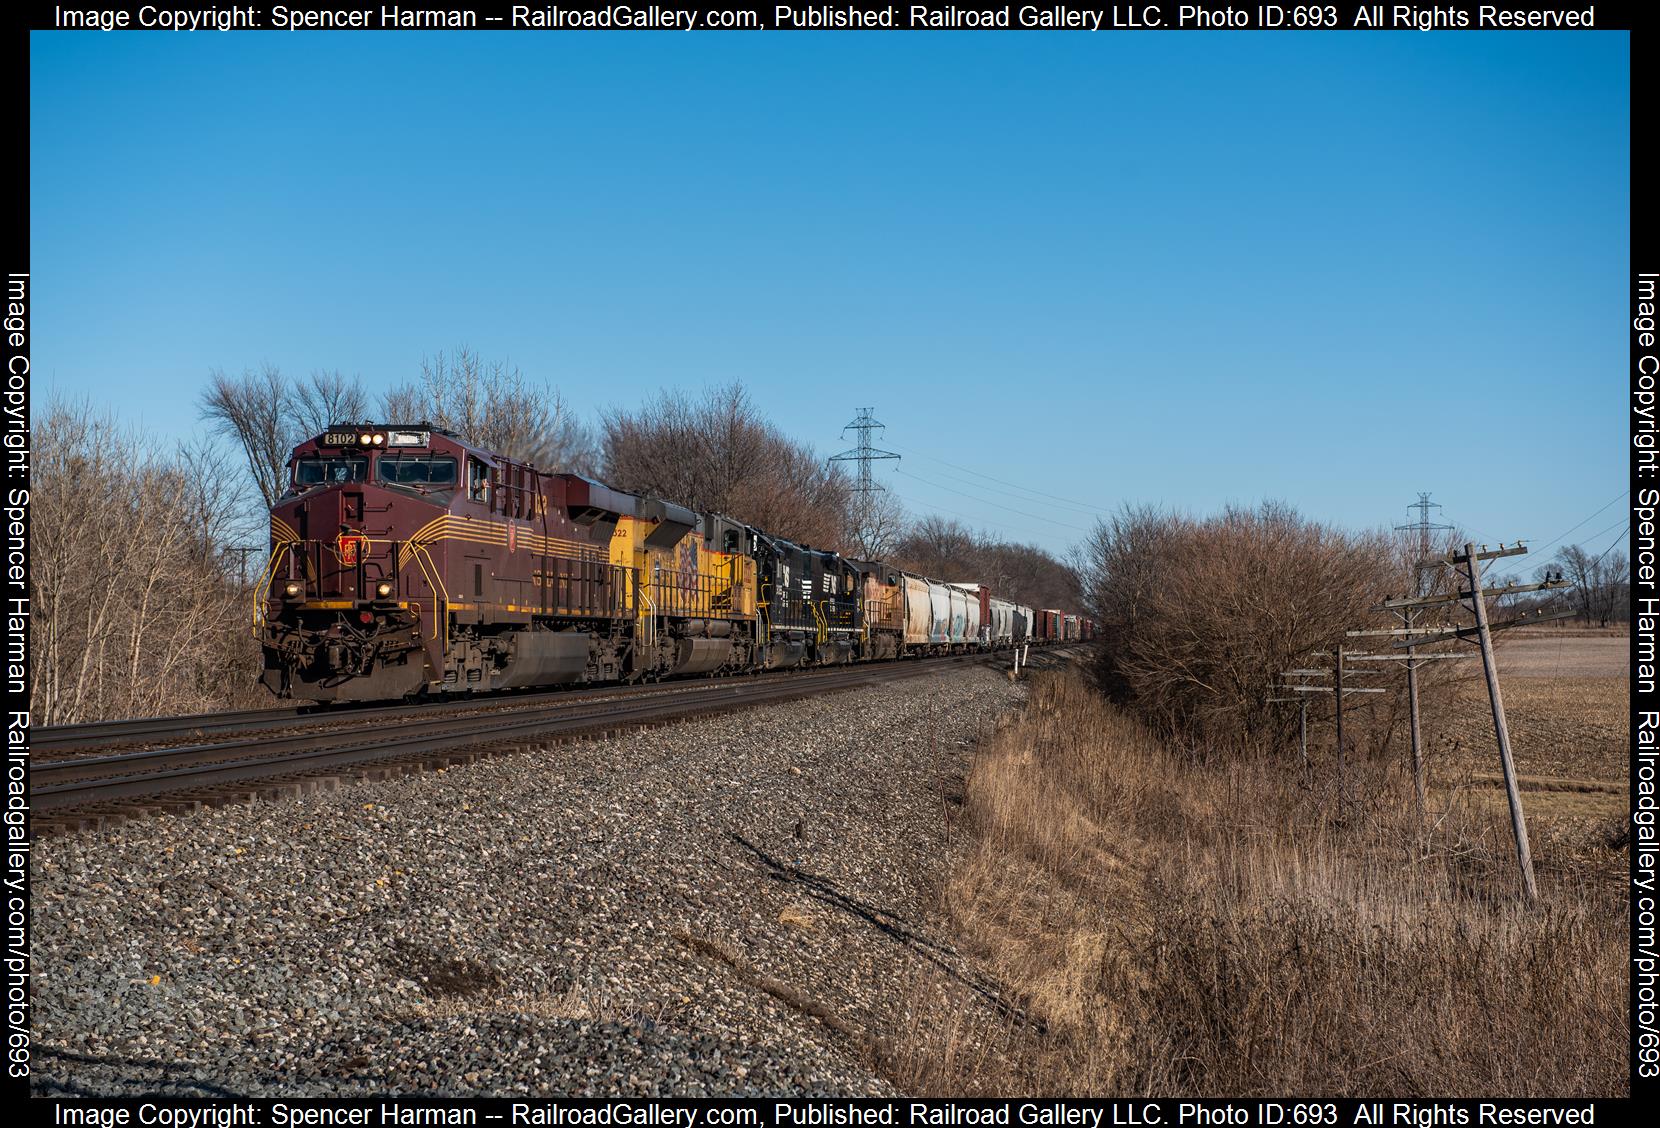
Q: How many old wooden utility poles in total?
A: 4